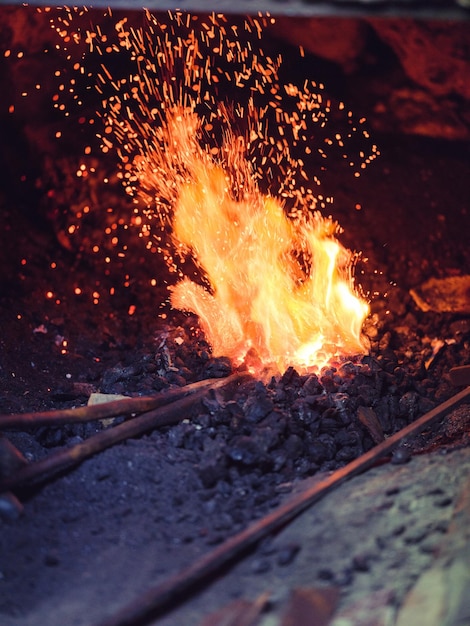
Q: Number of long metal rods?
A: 3